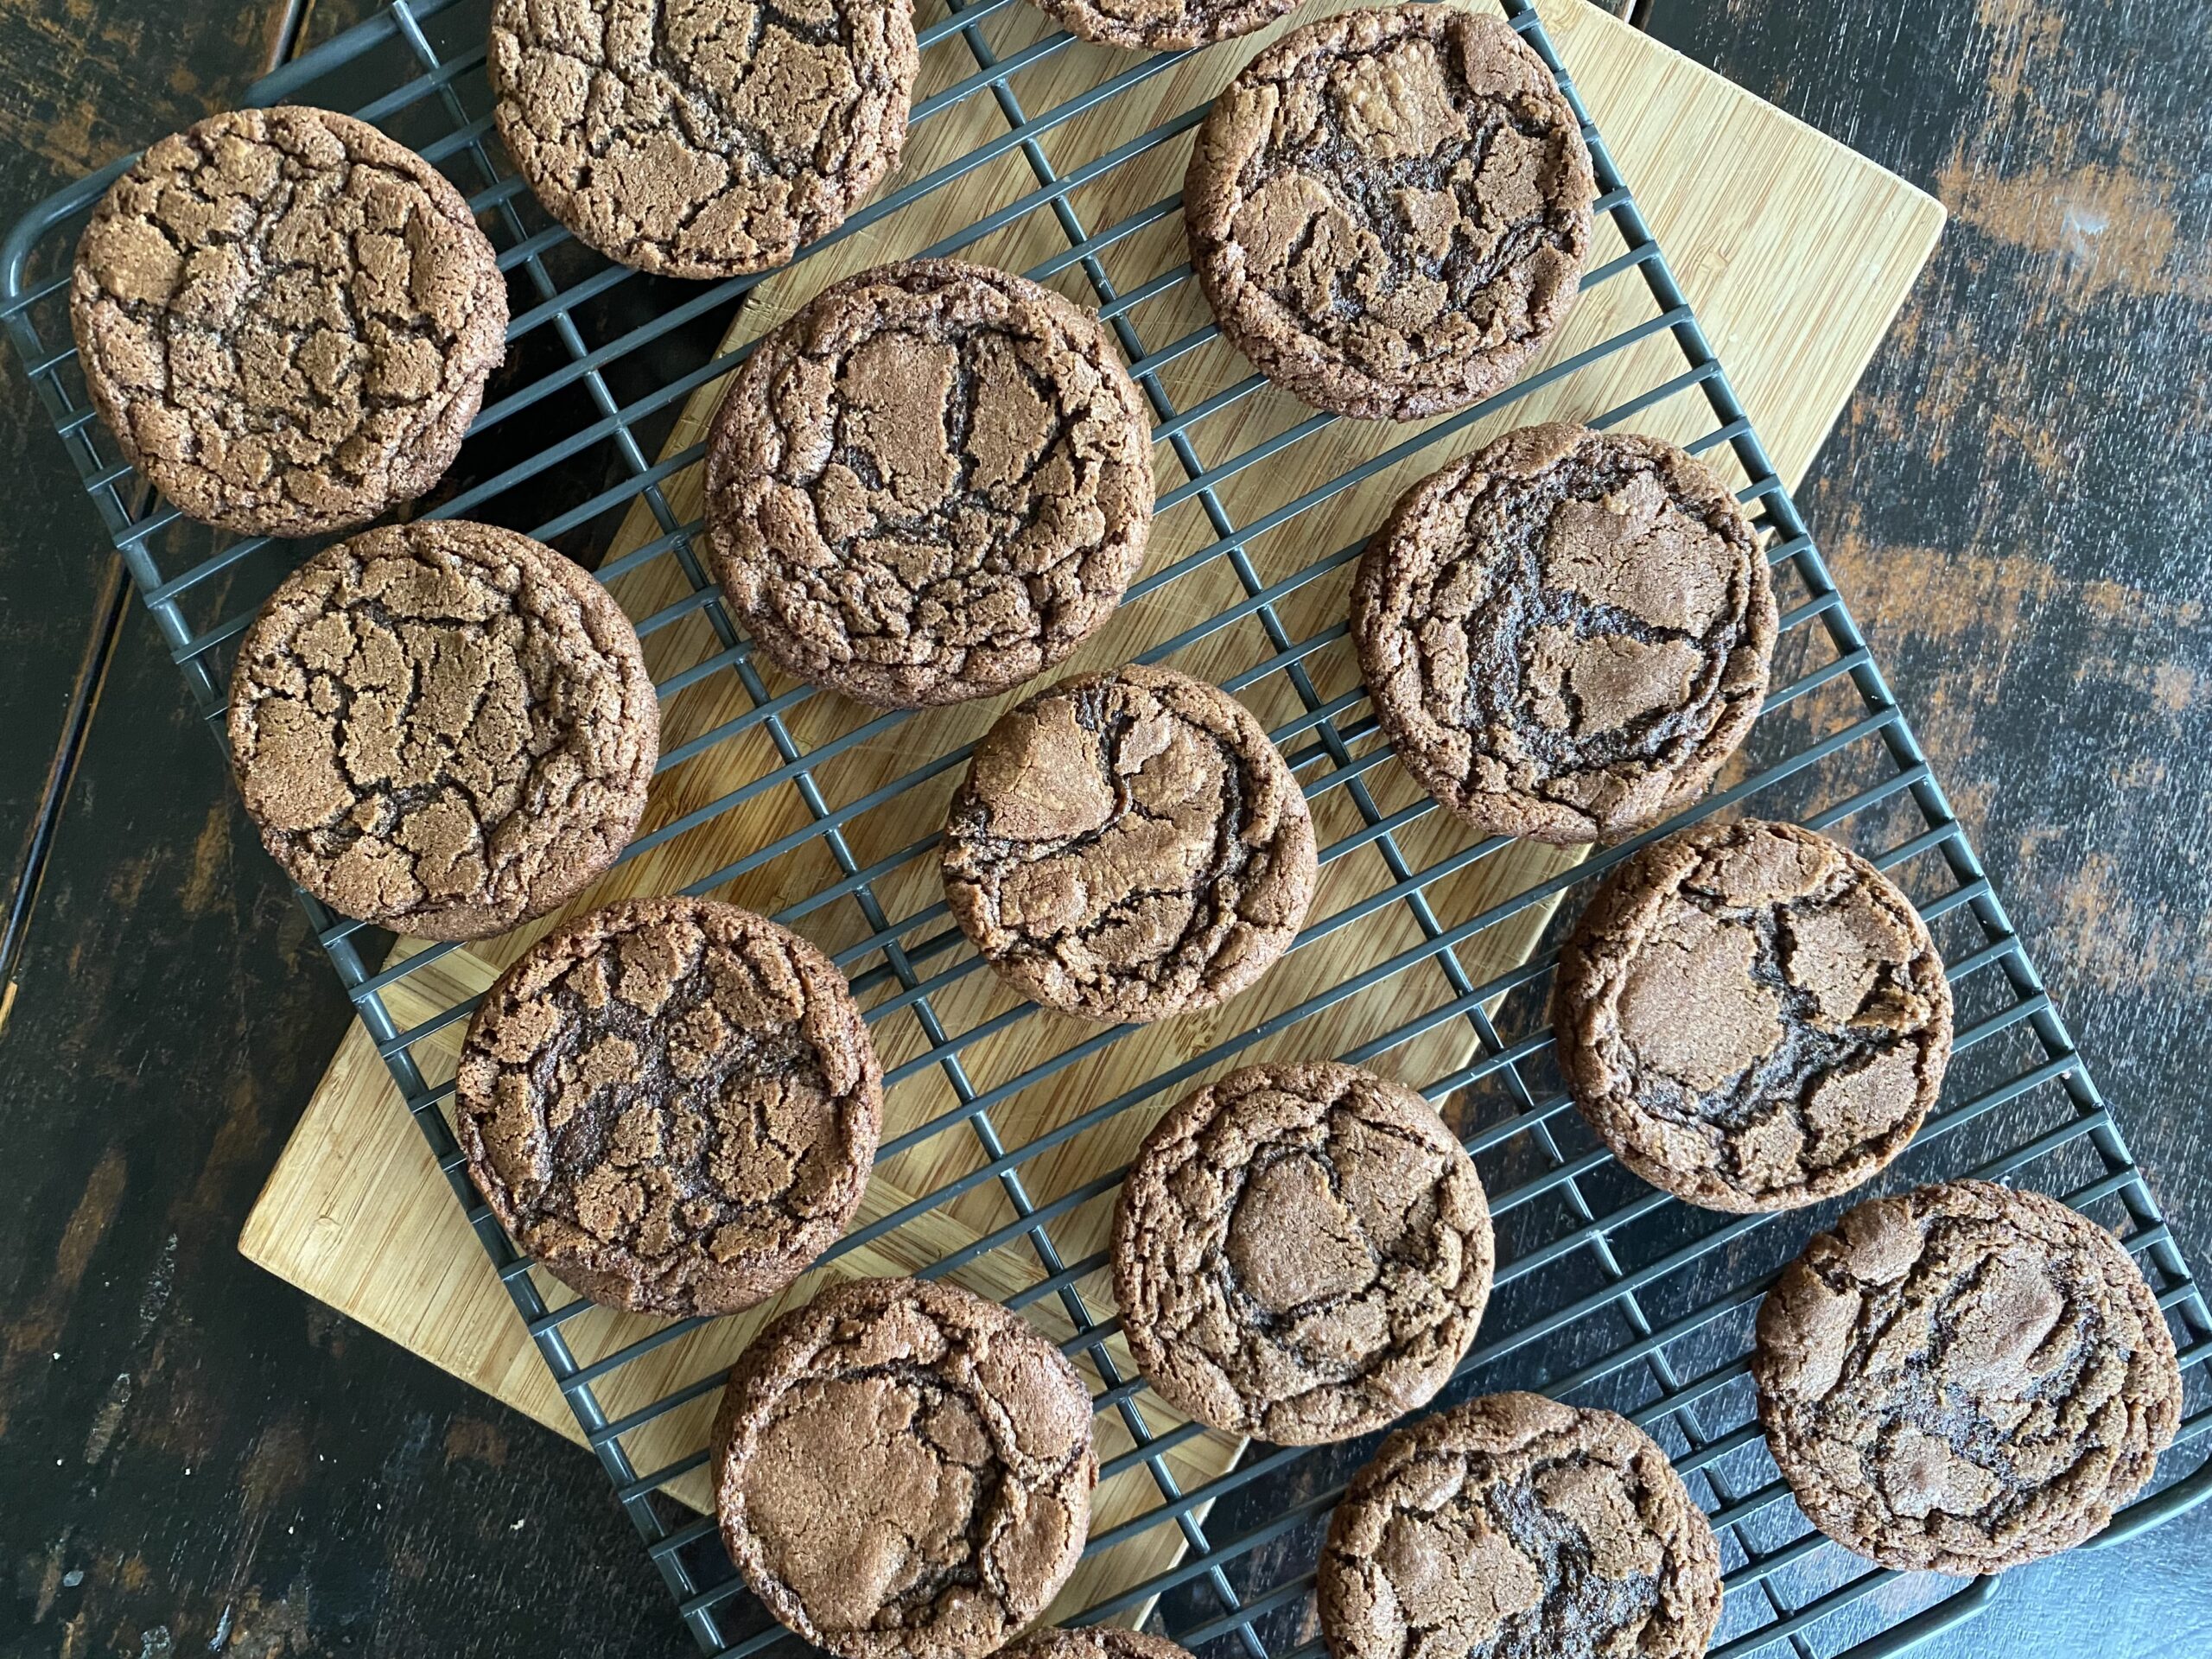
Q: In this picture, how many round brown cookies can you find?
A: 15